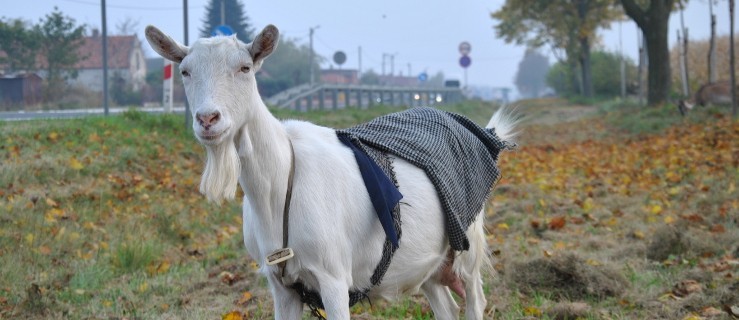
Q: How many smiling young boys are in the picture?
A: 0